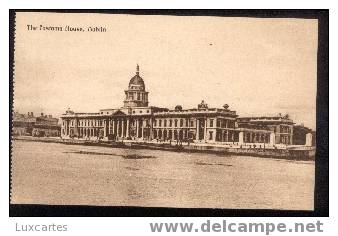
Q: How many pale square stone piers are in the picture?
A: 3